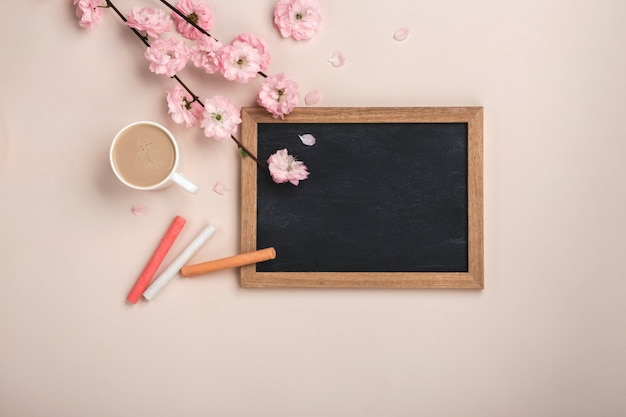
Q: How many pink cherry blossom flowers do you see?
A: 12